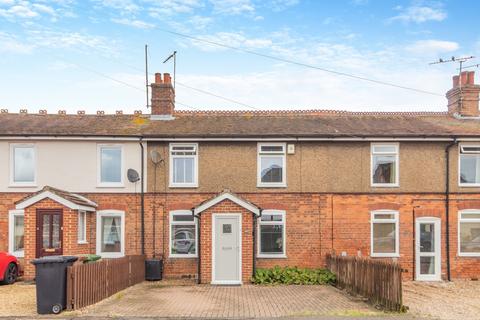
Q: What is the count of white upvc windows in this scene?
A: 13